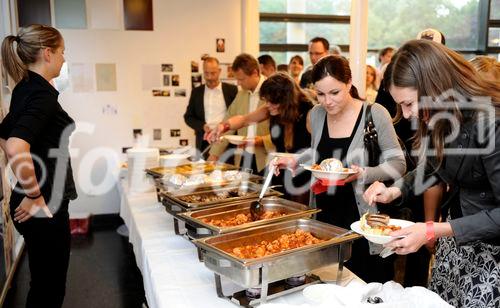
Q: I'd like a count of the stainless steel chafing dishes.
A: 5